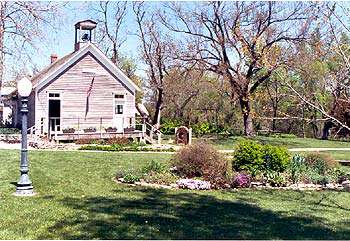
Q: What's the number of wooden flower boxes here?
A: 4